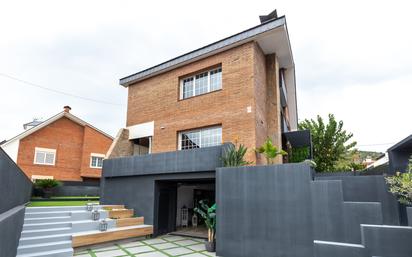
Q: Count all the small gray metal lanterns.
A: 3